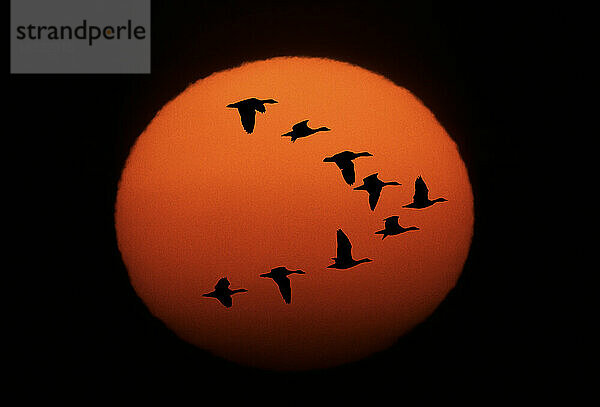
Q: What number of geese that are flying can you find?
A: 9